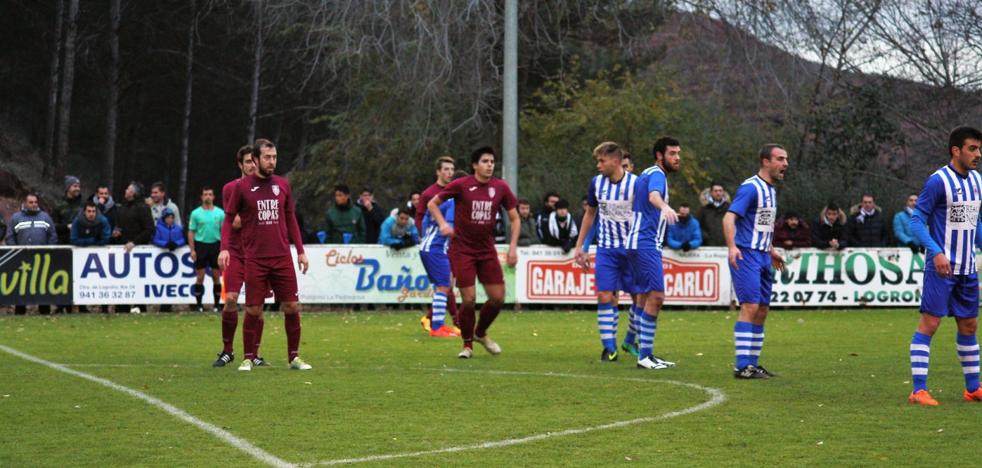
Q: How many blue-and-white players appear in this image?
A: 6